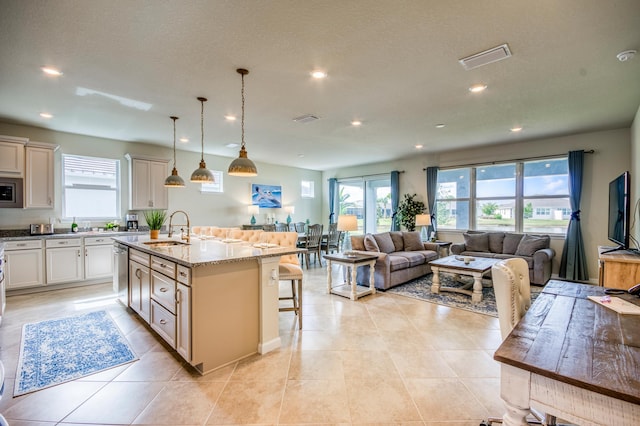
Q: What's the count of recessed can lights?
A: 9